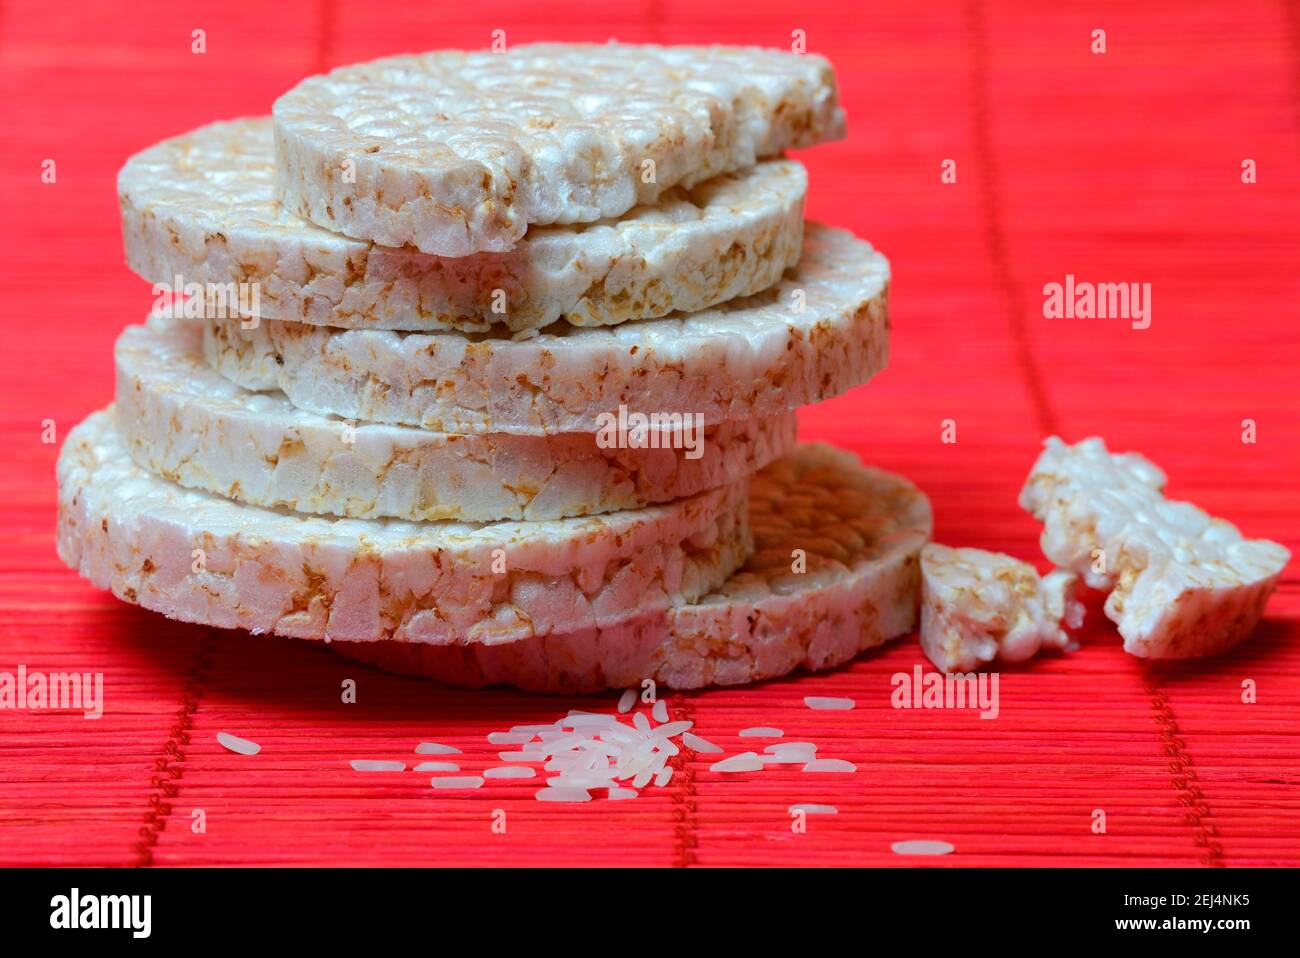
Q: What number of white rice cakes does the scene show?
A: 6